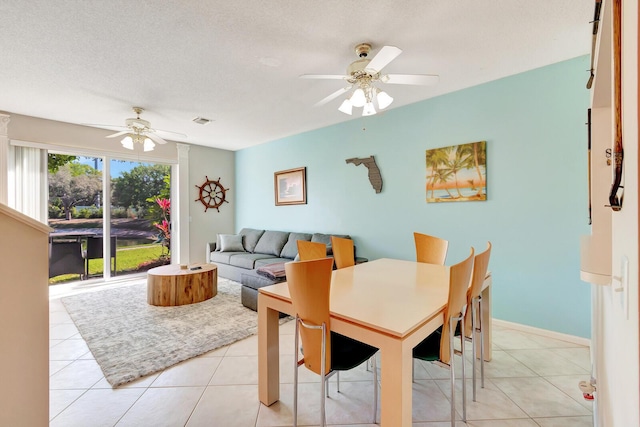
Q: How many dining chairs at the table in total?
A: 6